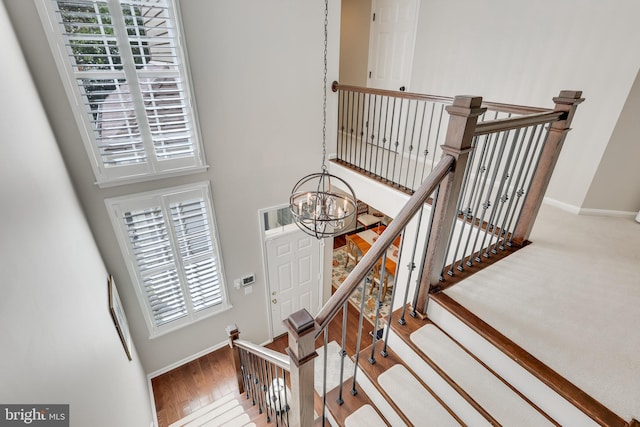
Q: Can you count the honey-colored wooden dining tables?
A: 1